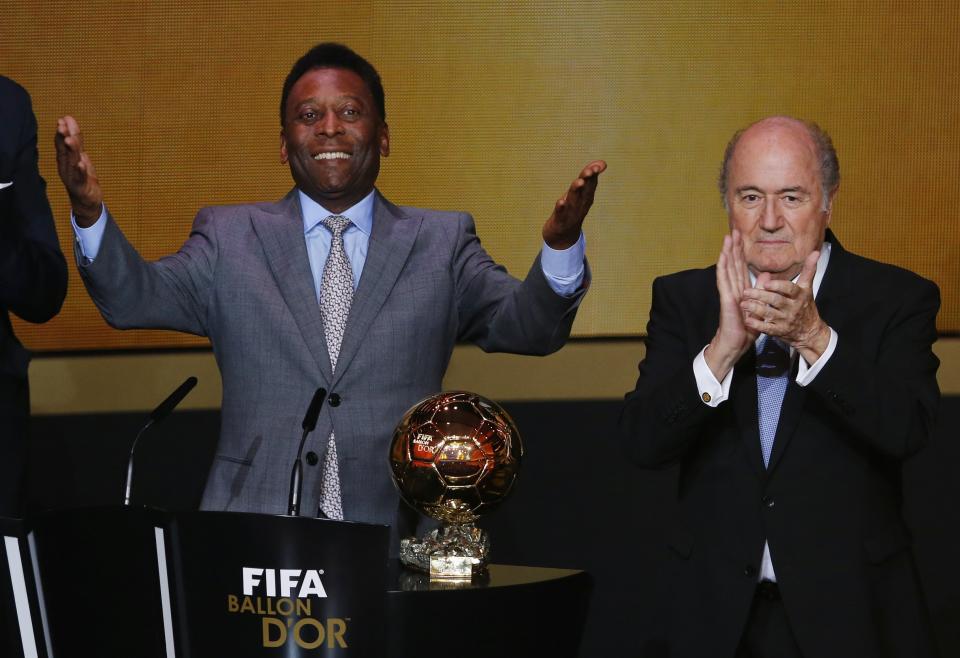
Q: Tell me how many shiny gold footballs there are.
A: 1